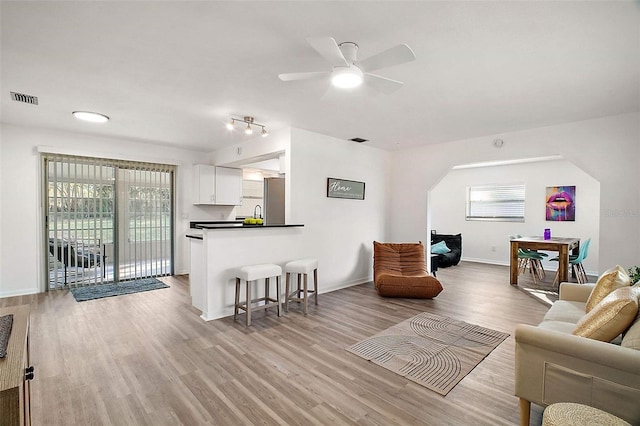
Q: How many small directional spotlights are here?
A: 3